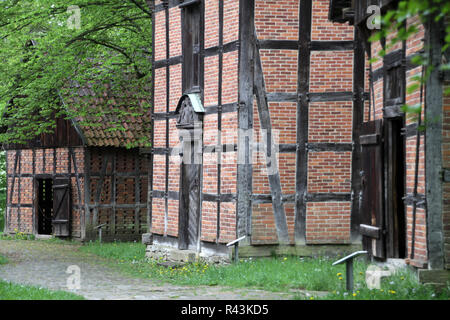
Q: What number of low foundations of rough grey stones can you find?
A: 1